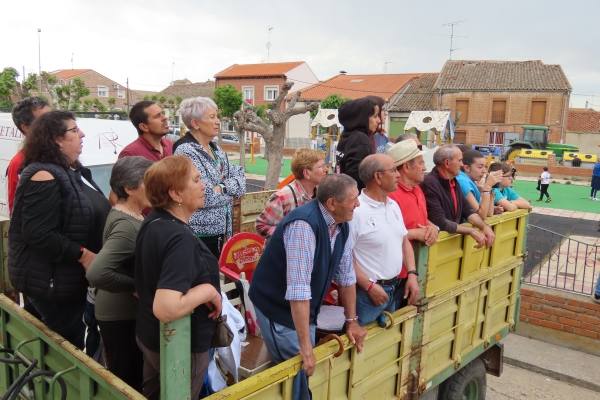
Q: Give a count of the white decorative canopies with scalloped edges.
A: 2